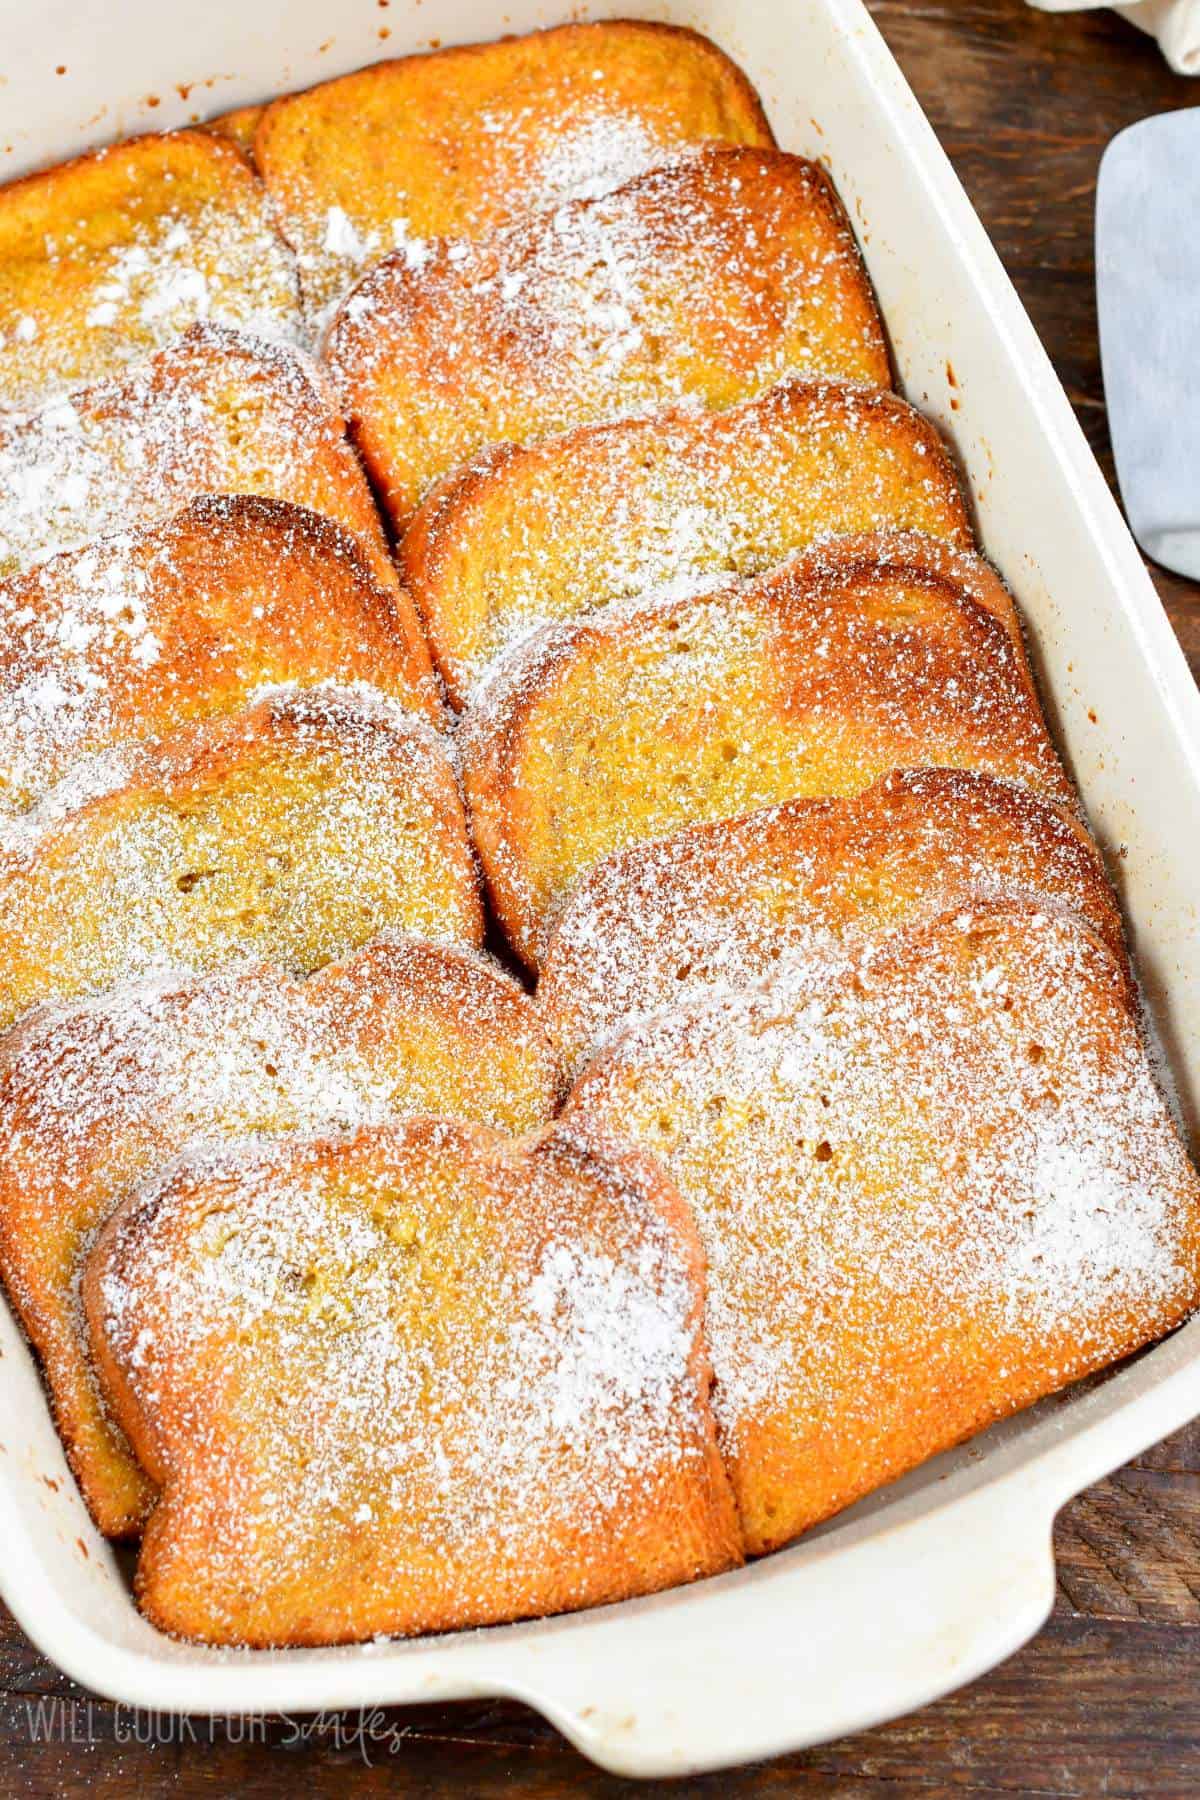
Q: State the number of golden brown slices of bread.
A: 12